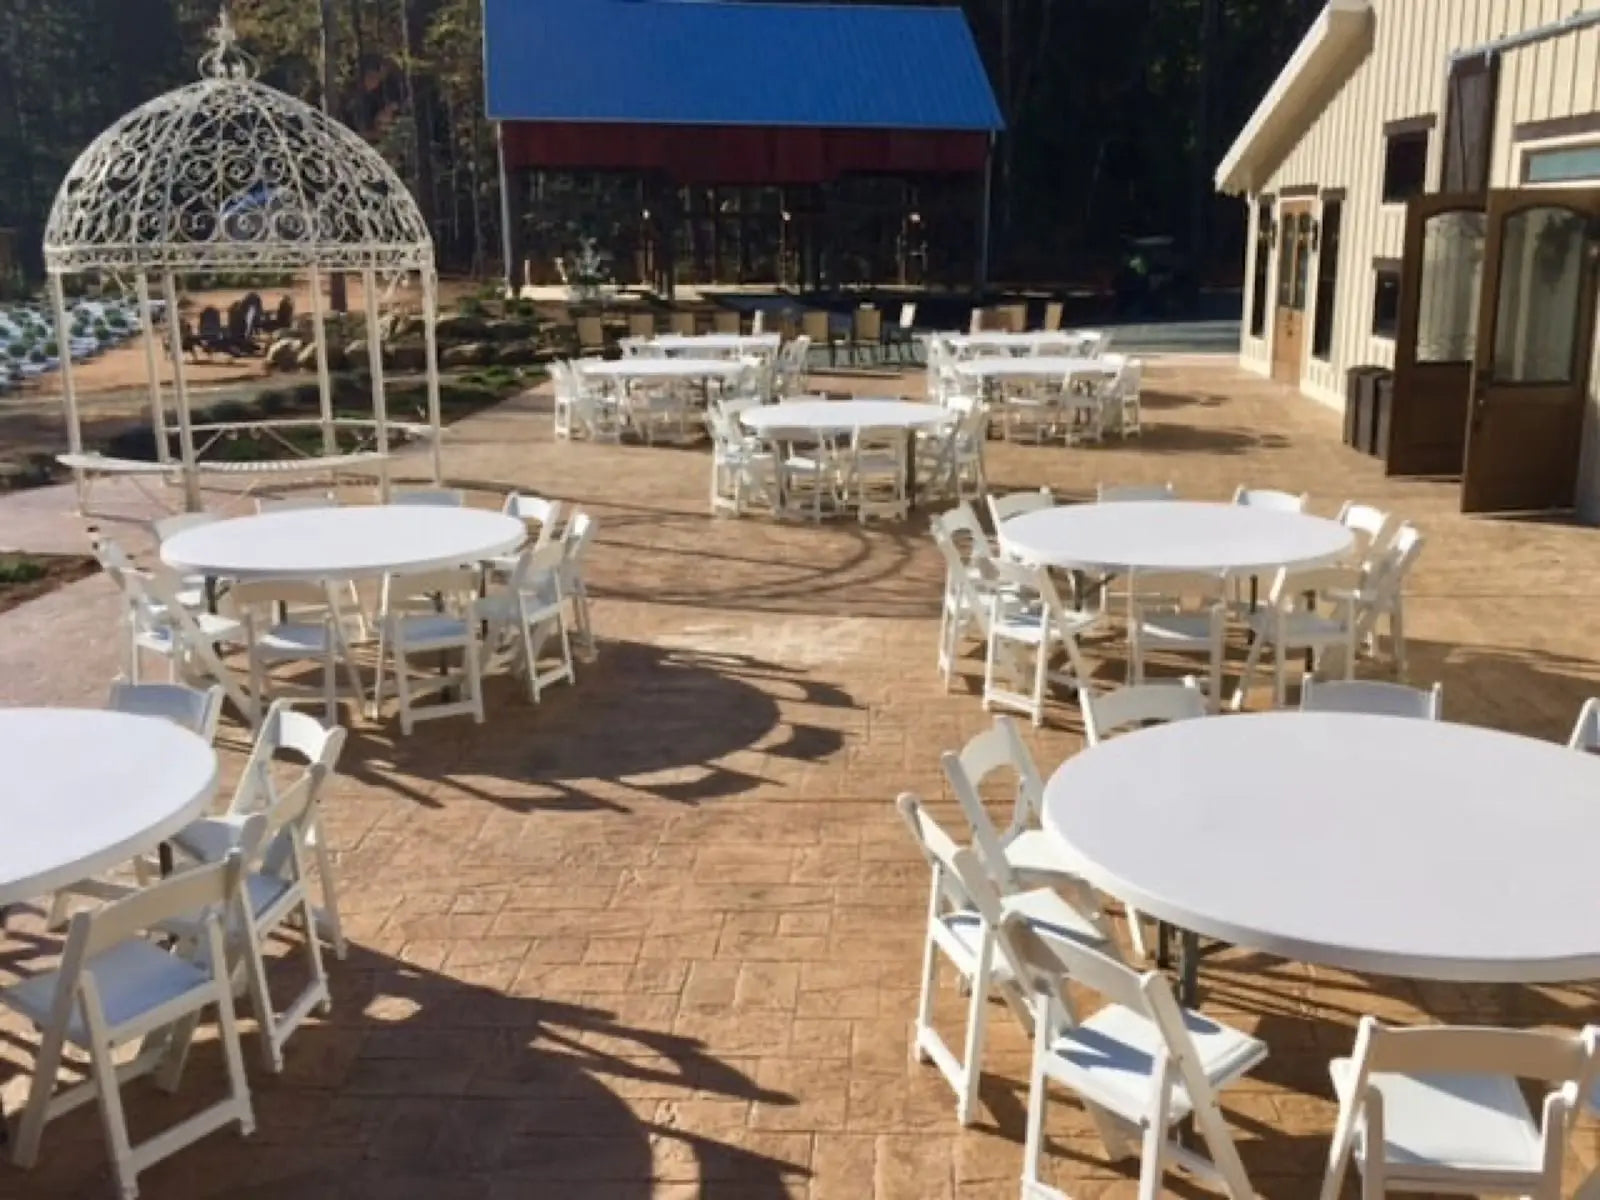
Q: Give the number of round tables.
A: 9